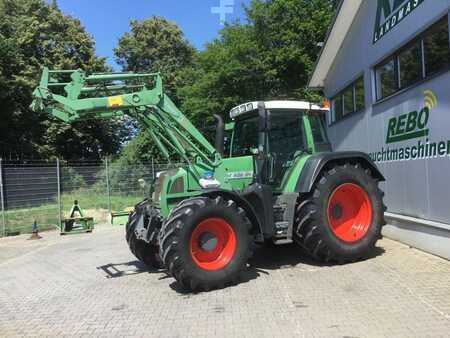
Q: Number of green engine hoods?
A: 1